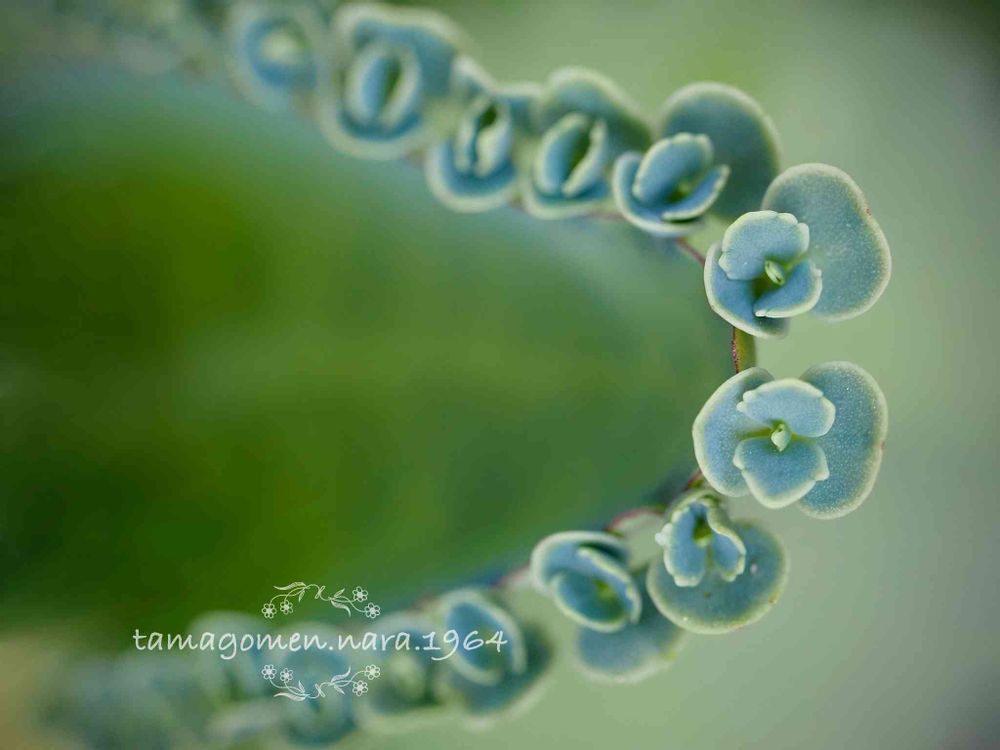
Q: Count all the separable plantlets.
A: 13